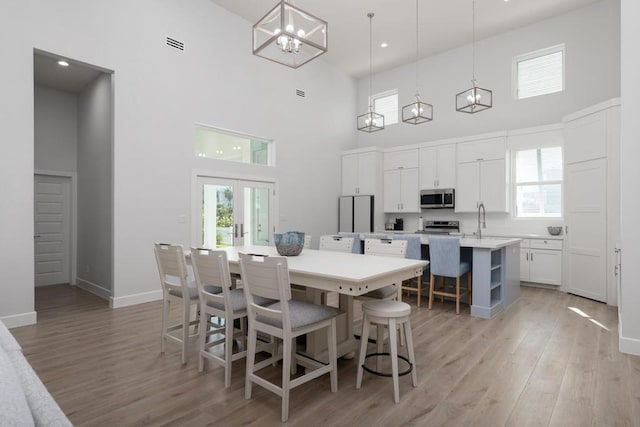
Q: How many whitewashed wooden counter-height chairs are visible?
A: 6